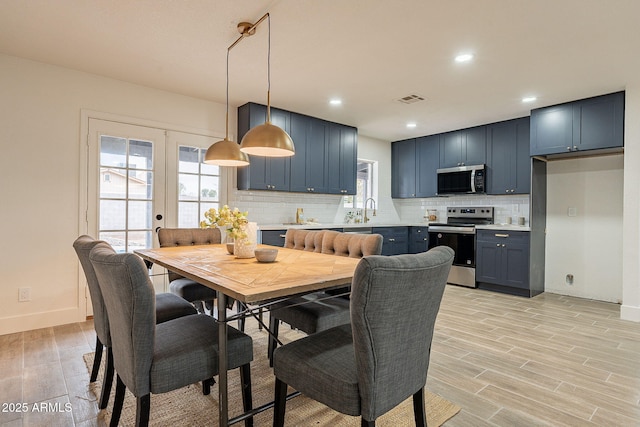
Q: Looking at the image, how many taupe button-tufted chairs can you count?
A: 3